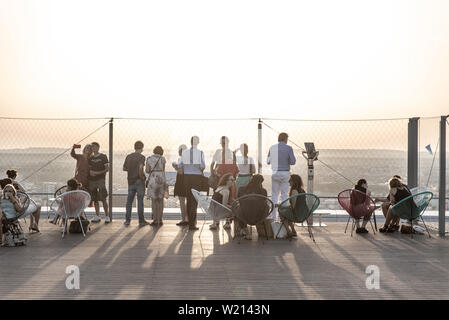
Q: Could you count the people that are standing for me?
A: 9